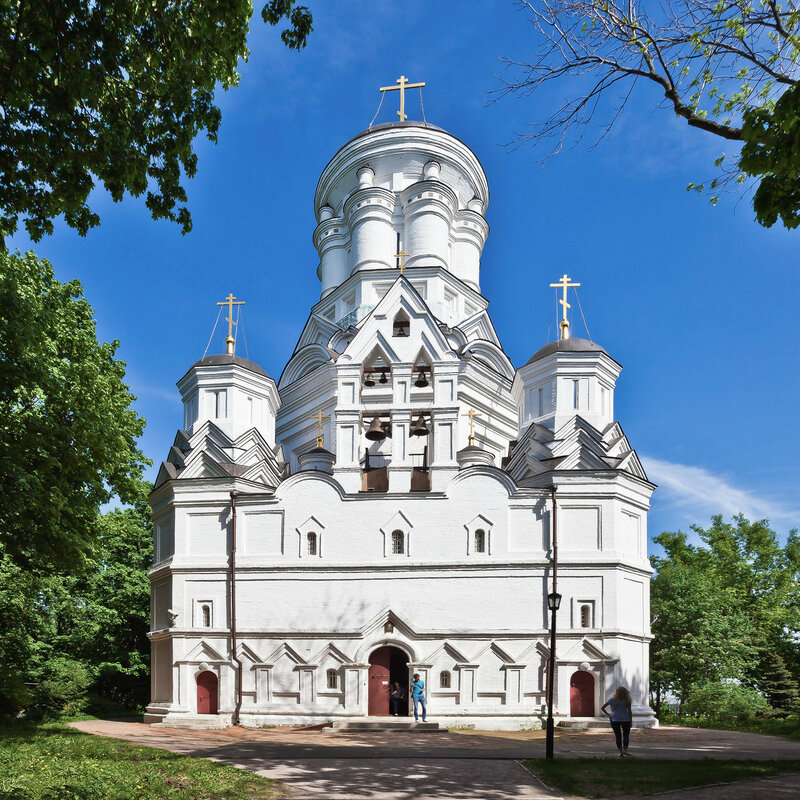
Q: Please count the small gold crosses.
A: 3